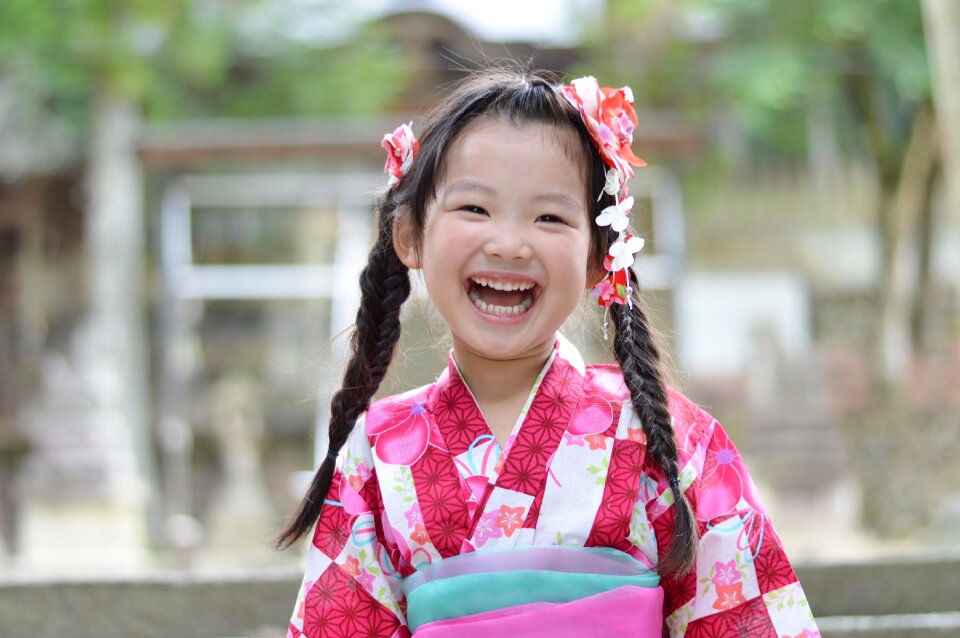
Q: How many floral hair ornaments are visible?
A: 2